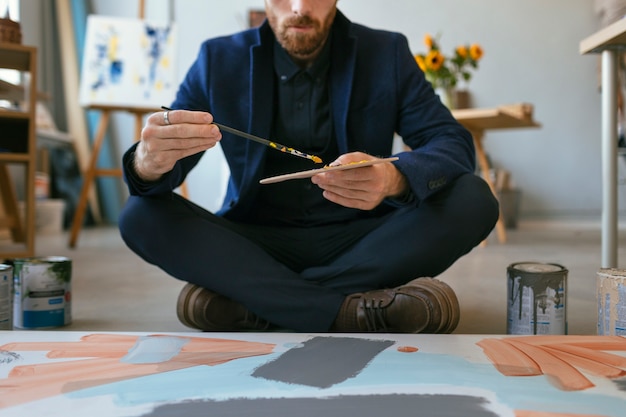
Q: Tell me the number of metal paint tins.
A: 4